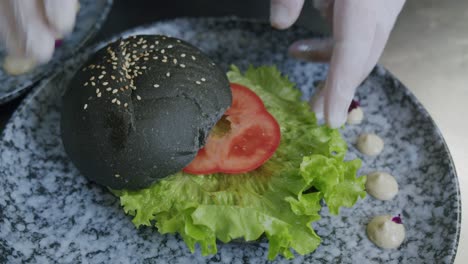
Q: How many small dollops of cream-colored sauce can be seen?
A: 4